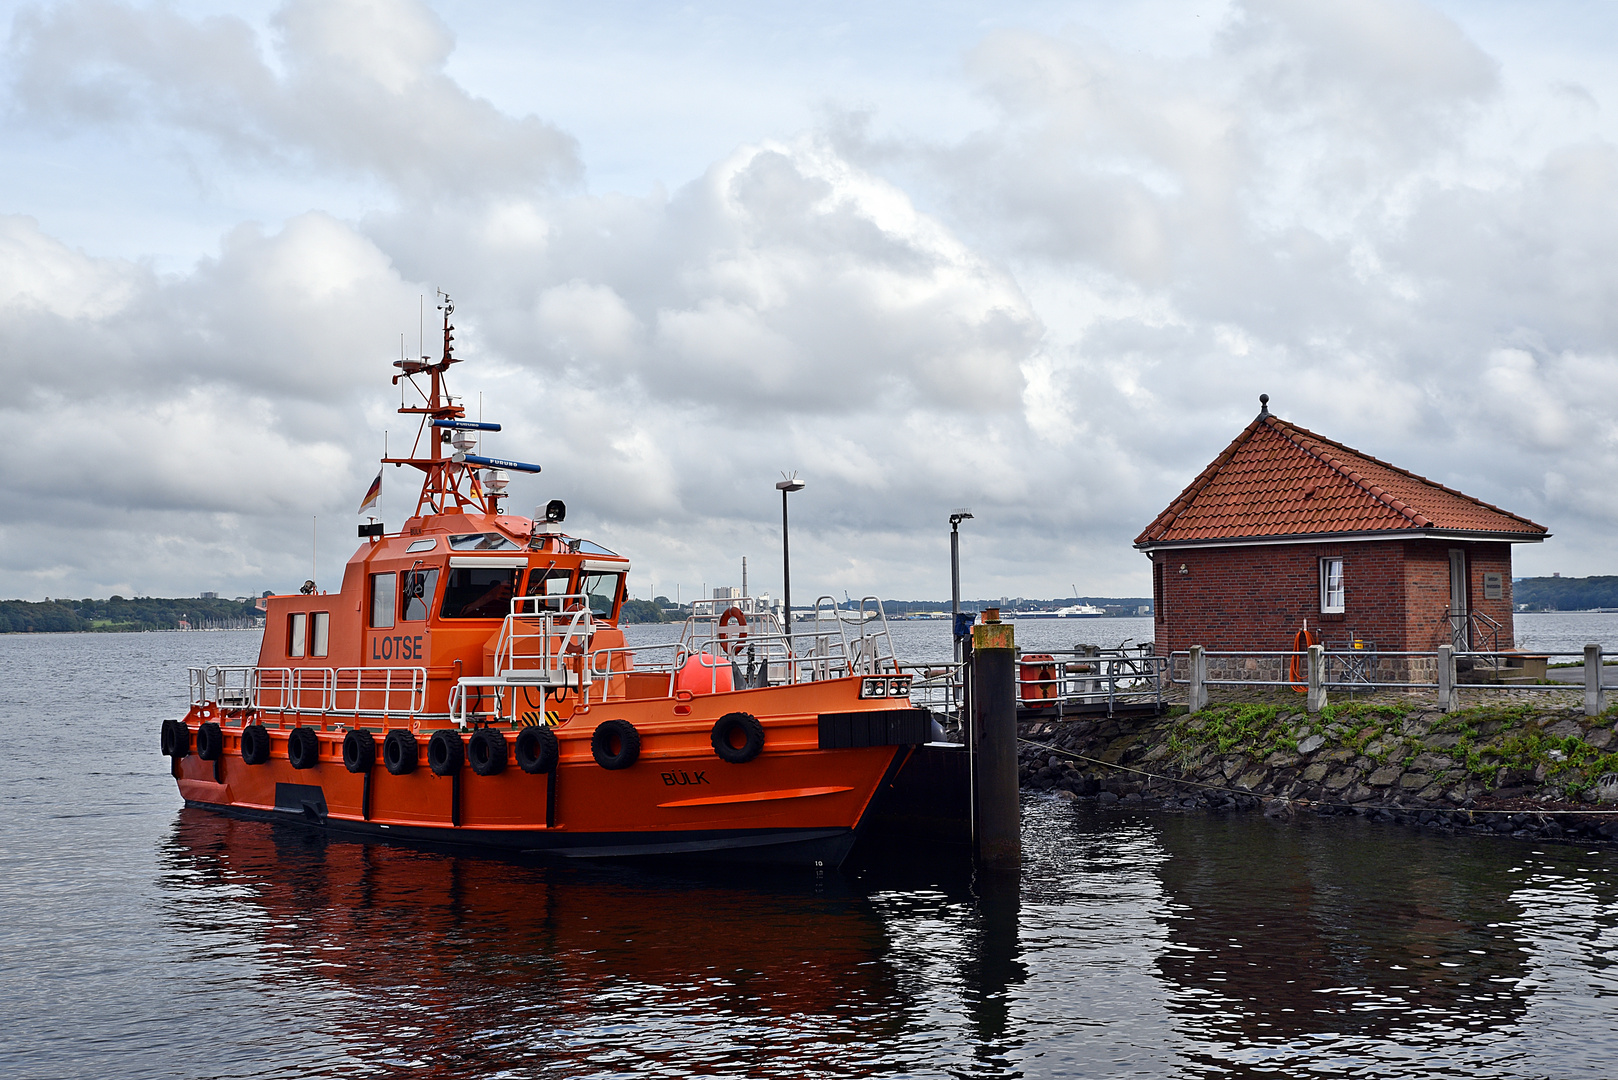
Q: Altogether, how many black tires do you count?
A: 11